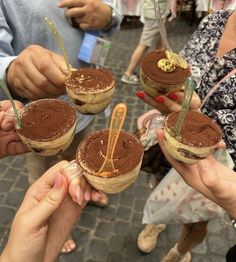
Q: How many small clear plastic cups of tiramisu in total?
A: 5